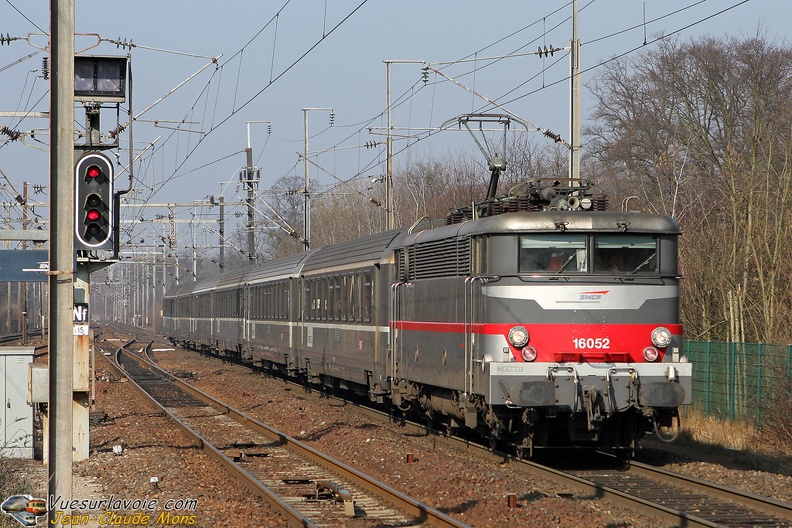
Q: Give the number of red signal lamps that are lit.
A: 2